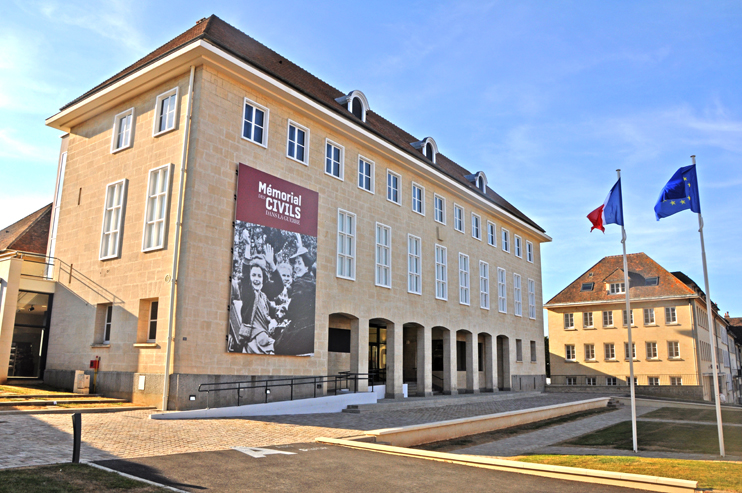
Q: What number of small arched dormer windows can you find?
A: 3